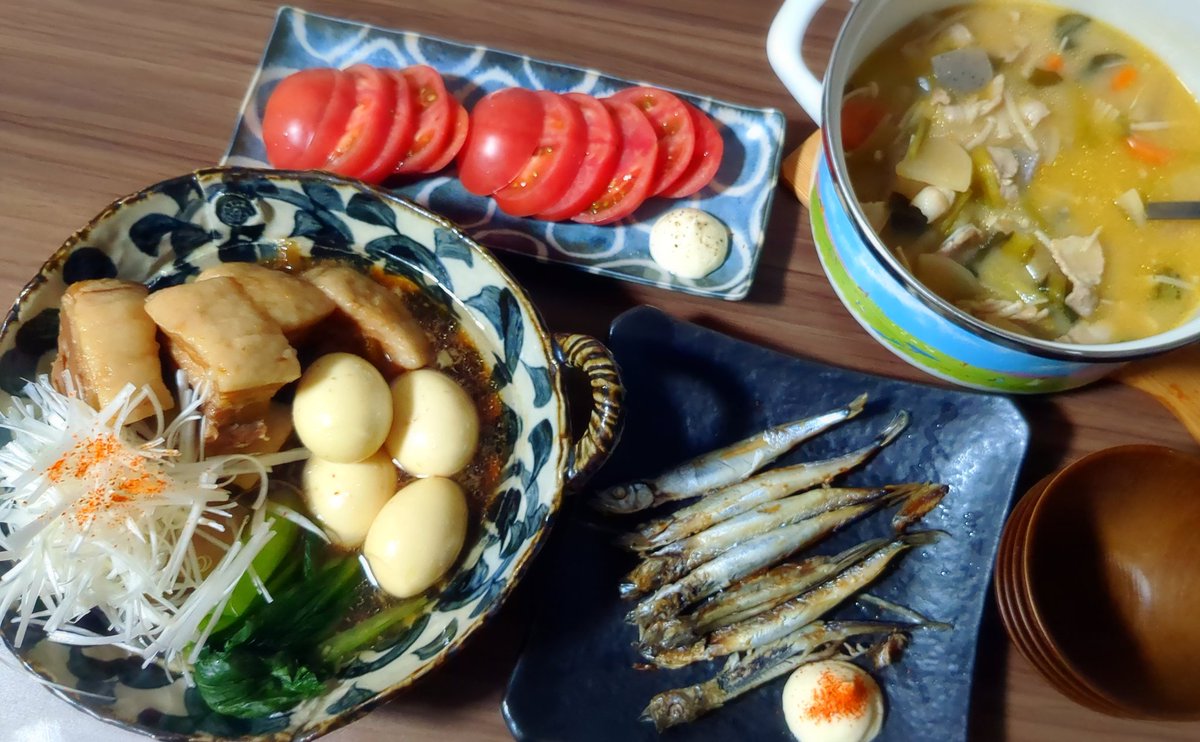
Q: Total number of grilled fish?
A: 7